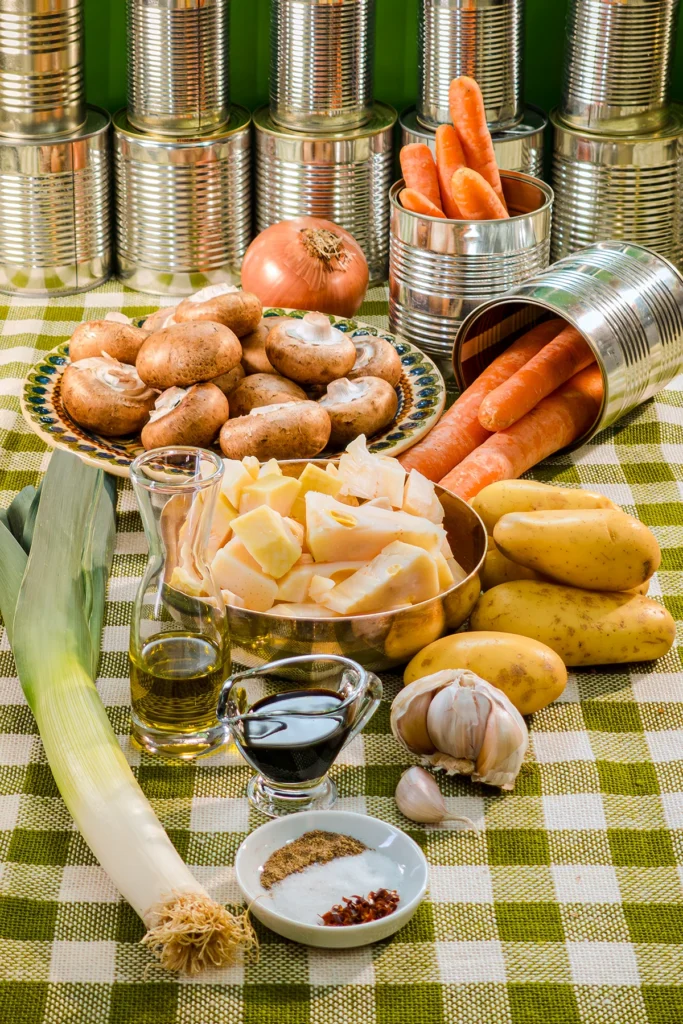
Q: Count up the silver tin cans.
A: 12